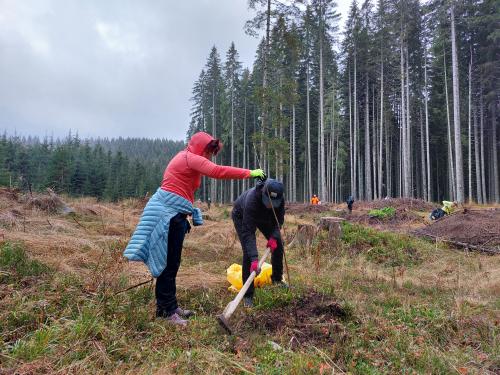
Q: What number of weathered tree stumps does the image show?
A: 2